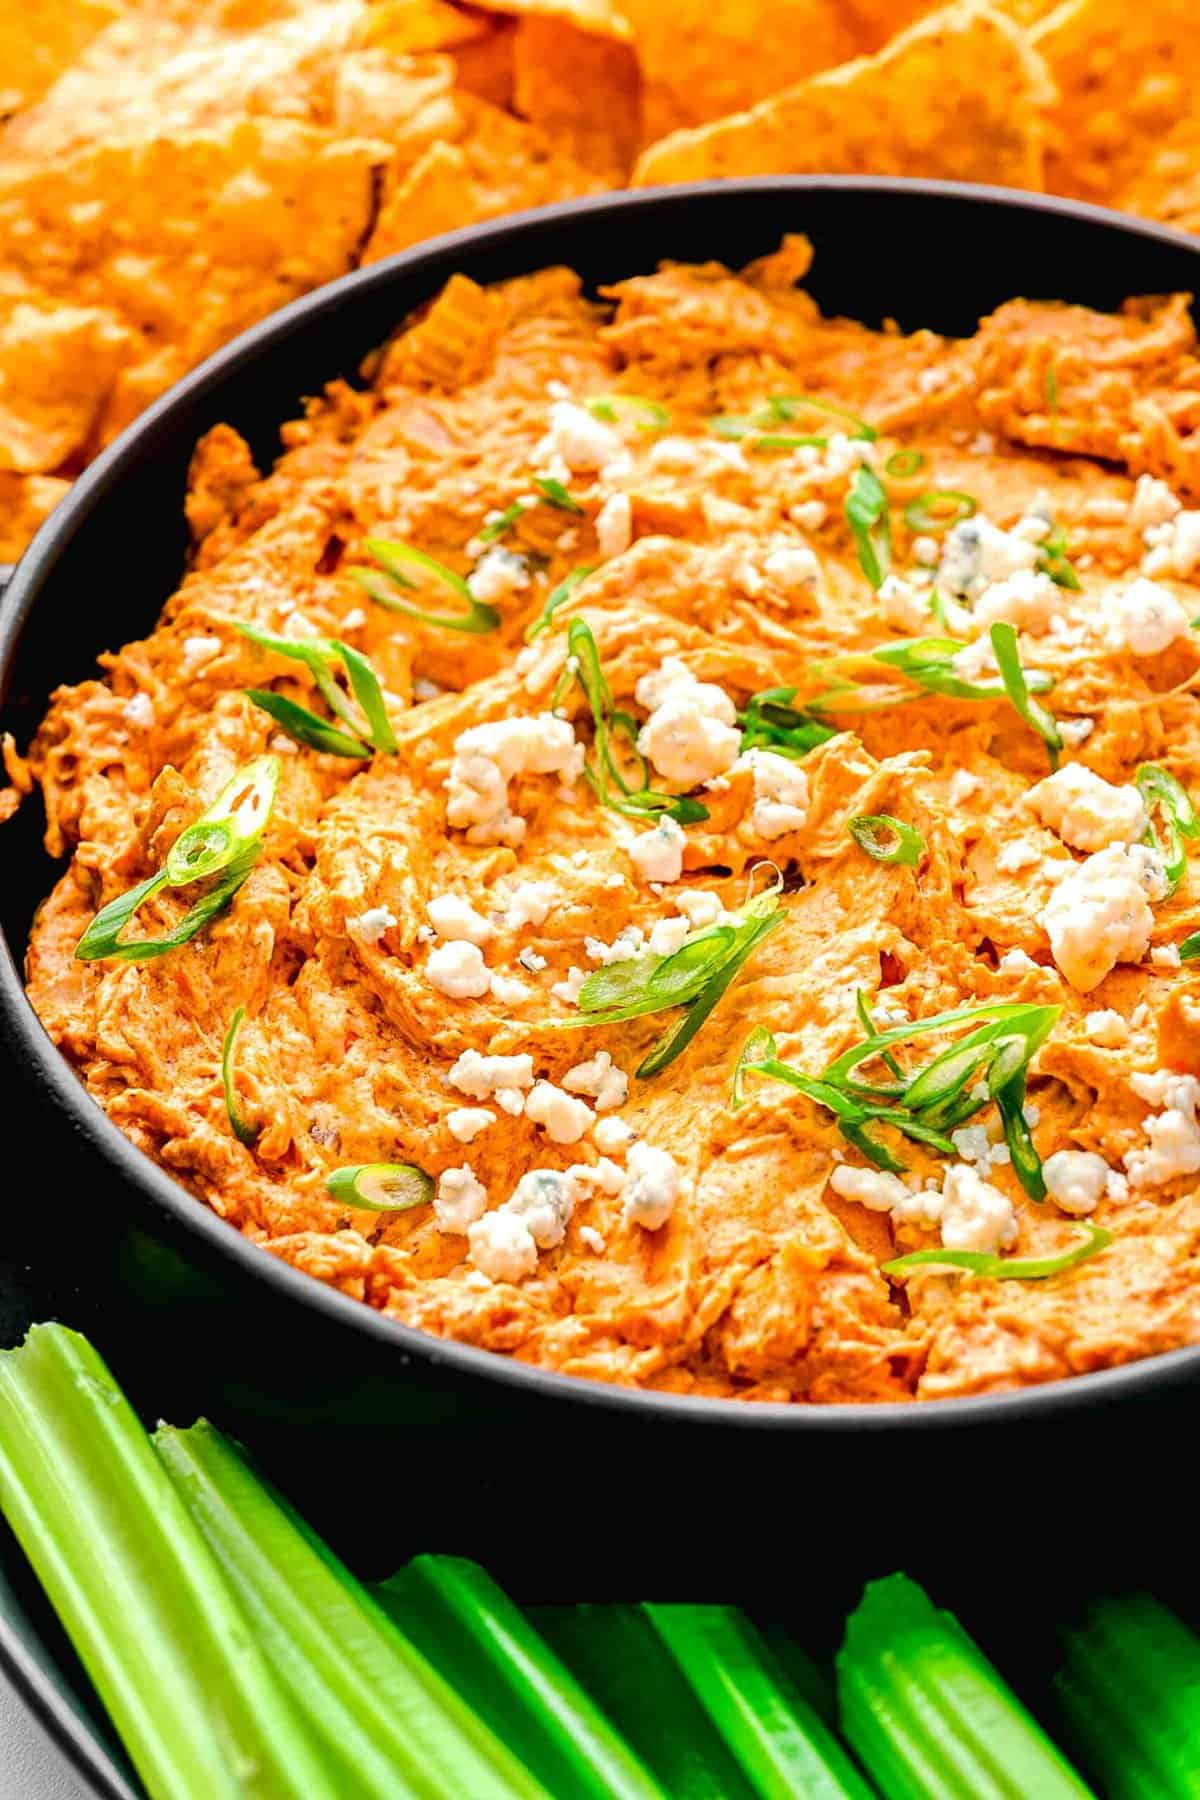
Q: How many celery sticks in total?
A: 6